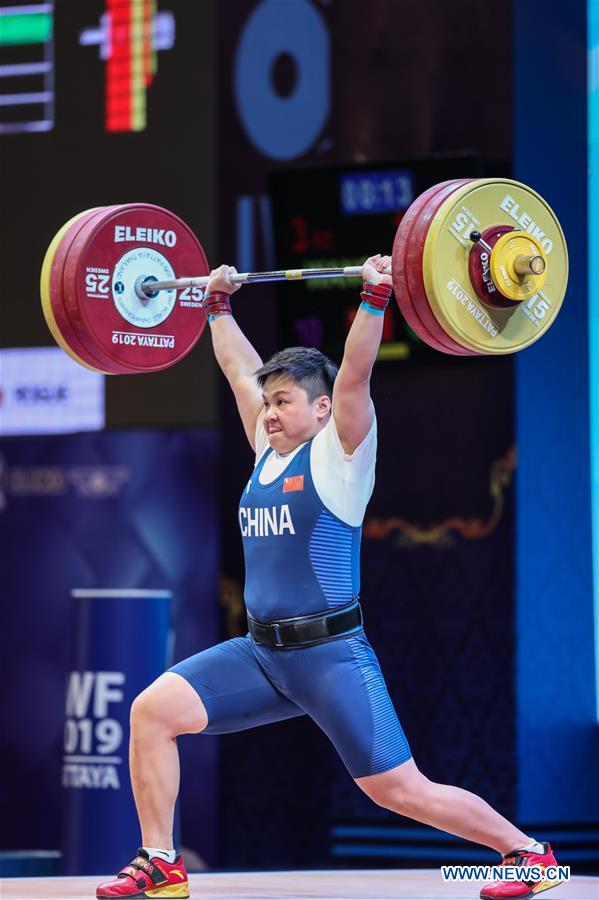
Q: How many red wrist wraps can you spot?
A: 2